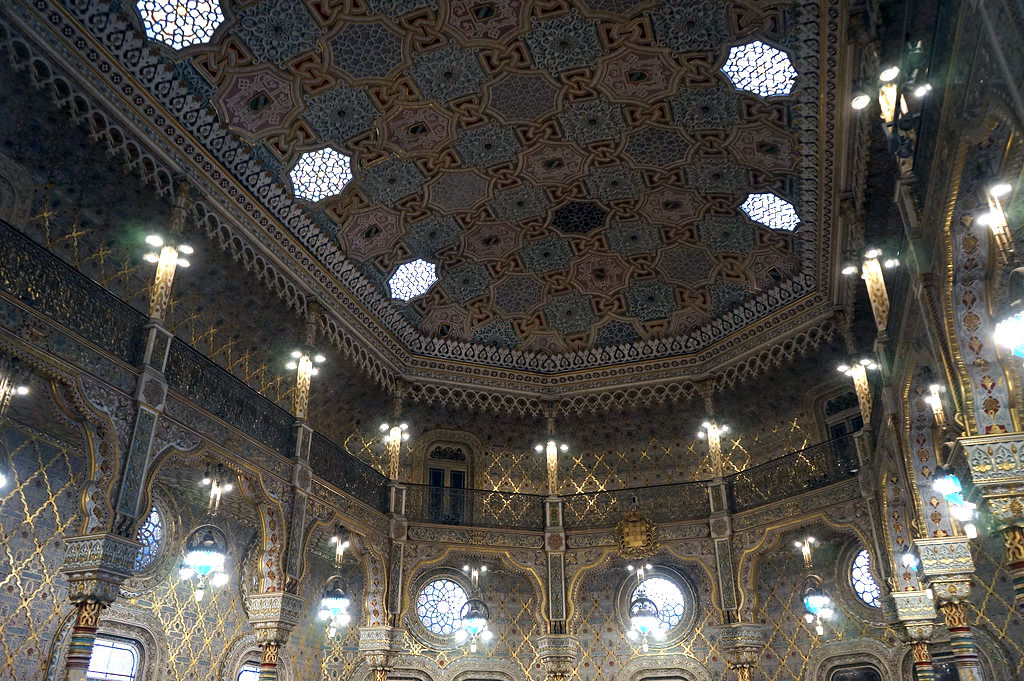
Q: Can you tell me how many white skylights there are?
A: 5